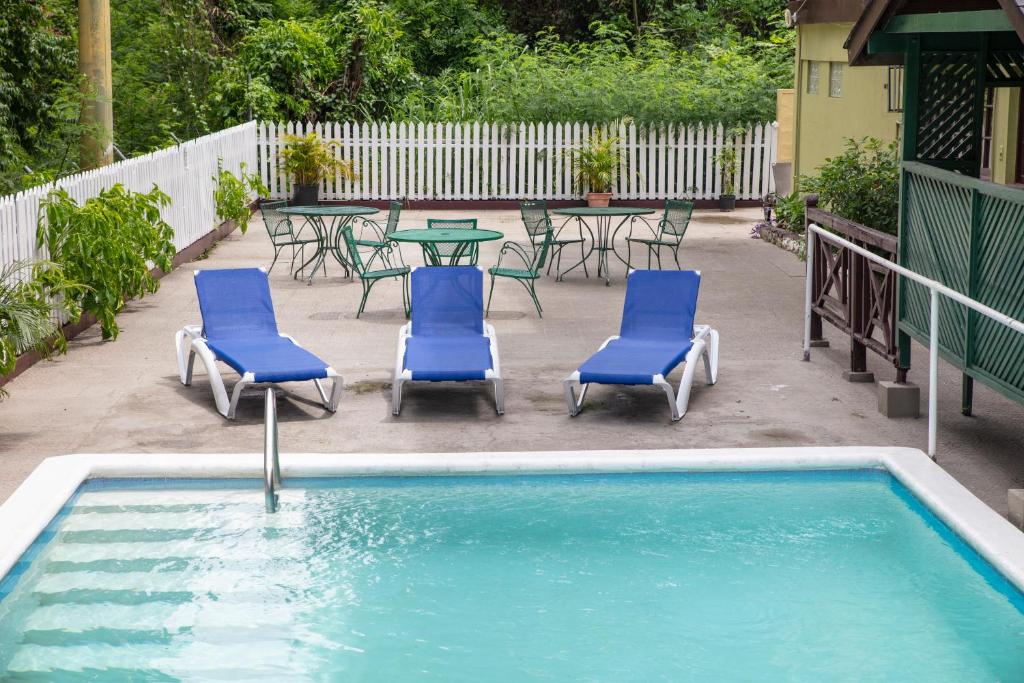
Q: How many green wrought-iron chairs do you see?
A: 7